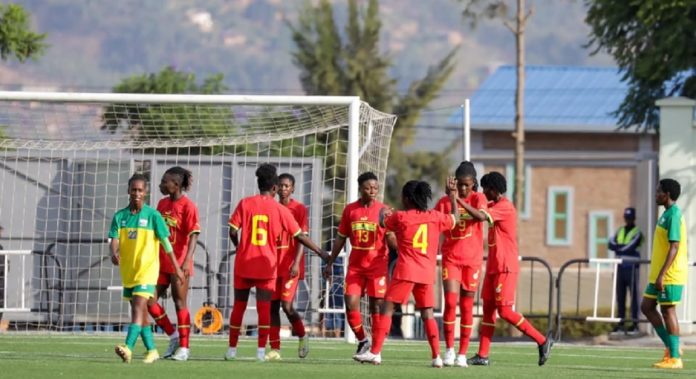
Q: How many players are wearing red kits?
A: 7